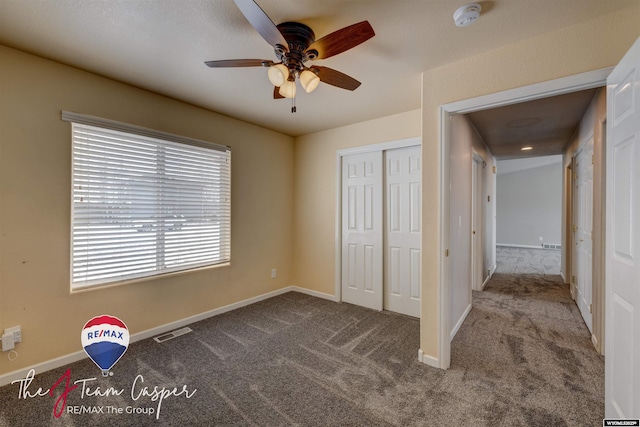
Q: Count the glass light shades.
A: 3